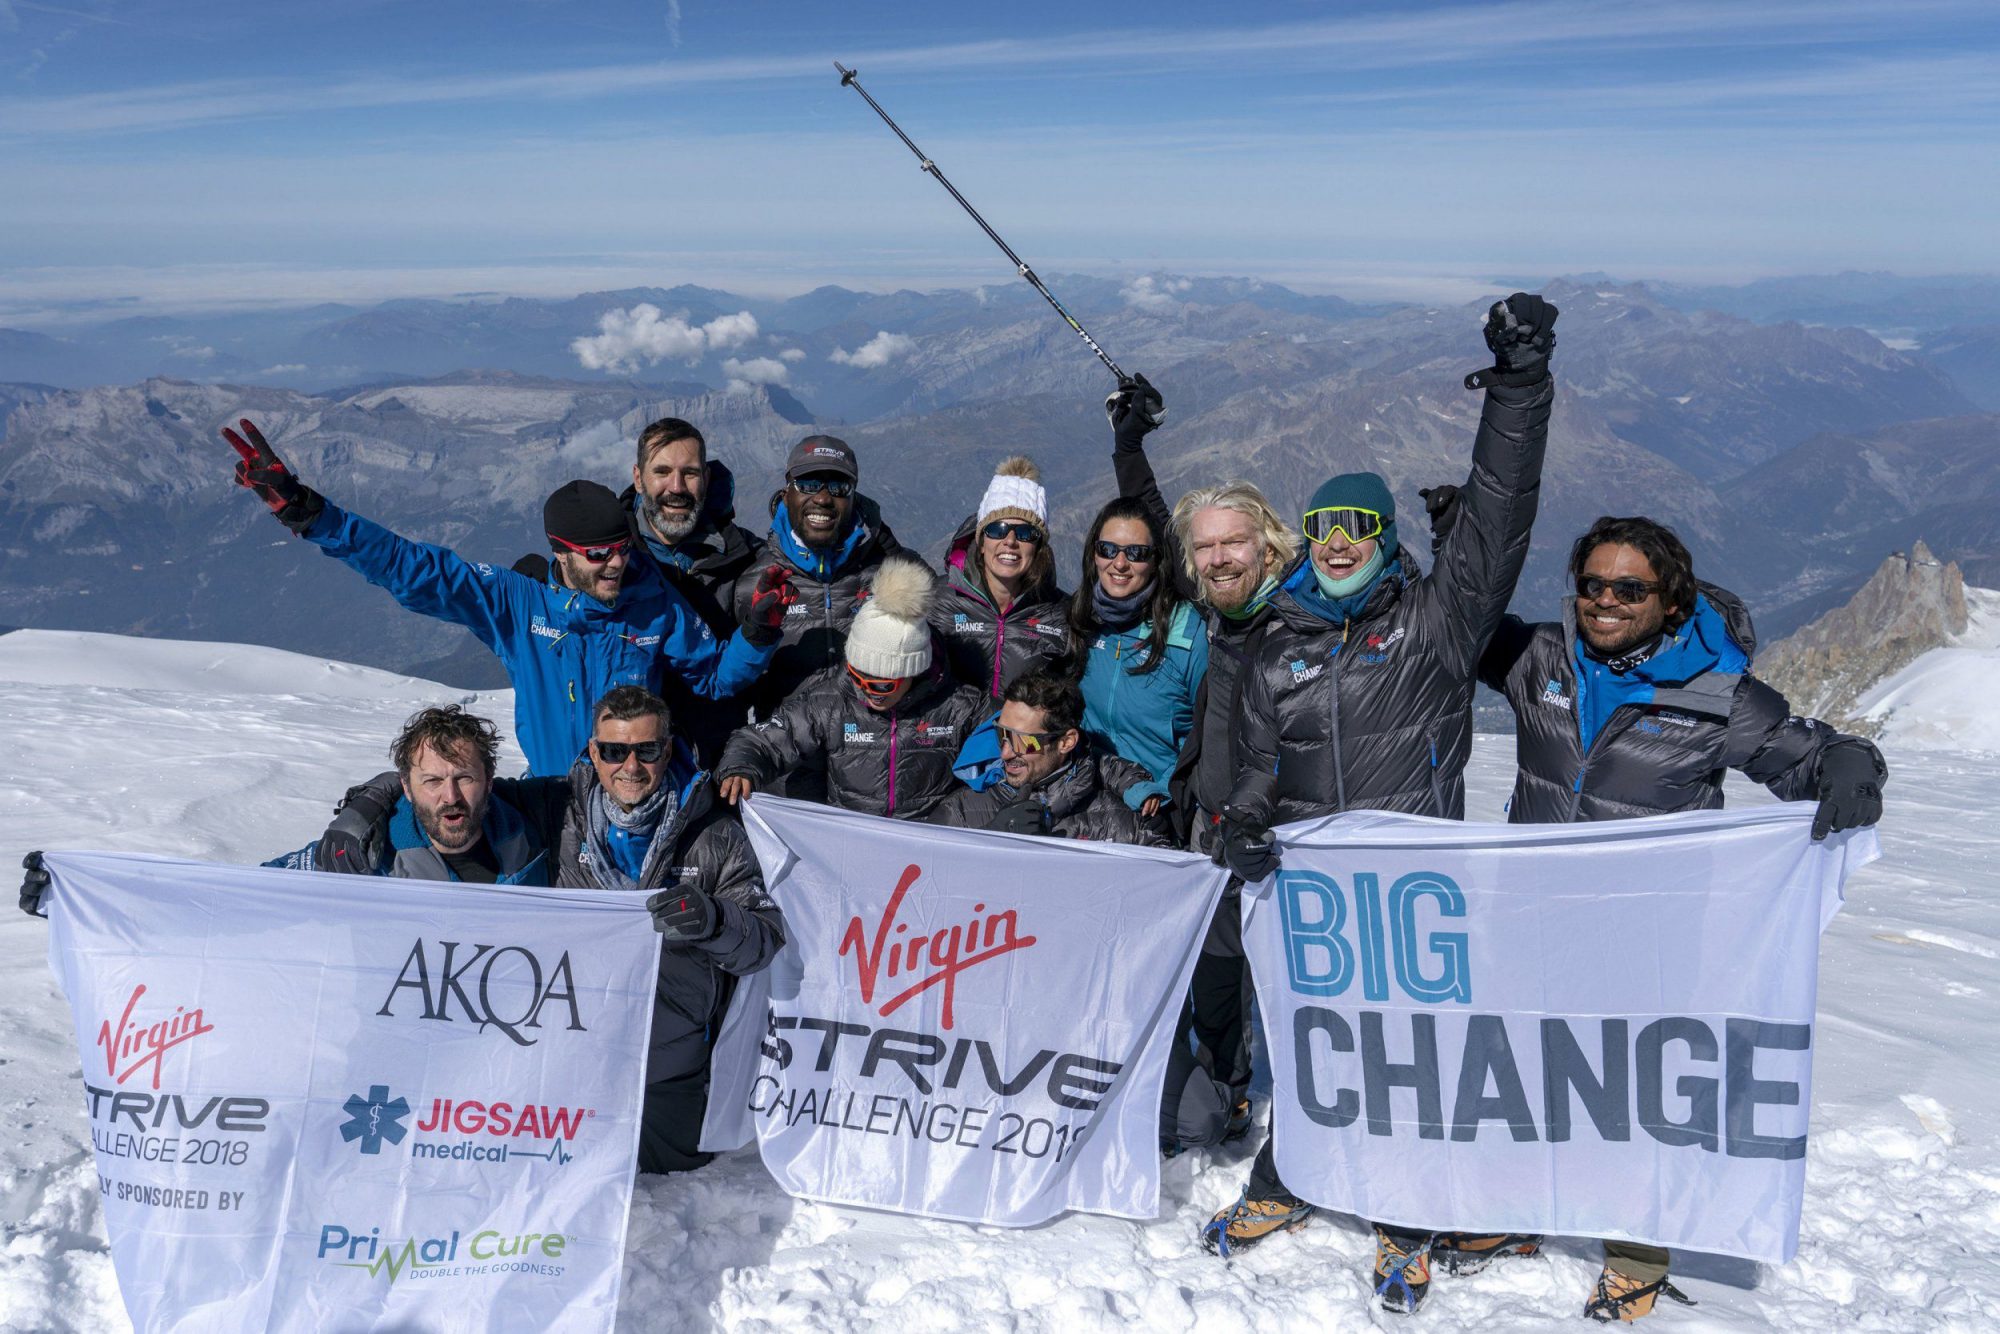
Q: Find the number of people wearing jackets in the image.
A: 12